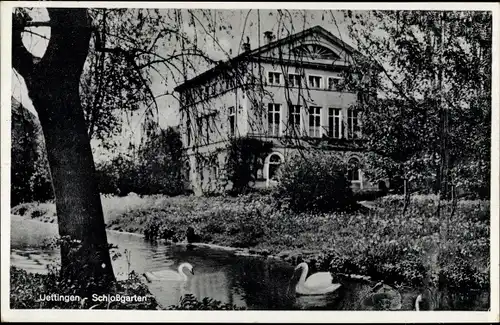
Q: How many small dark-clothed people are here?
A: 0